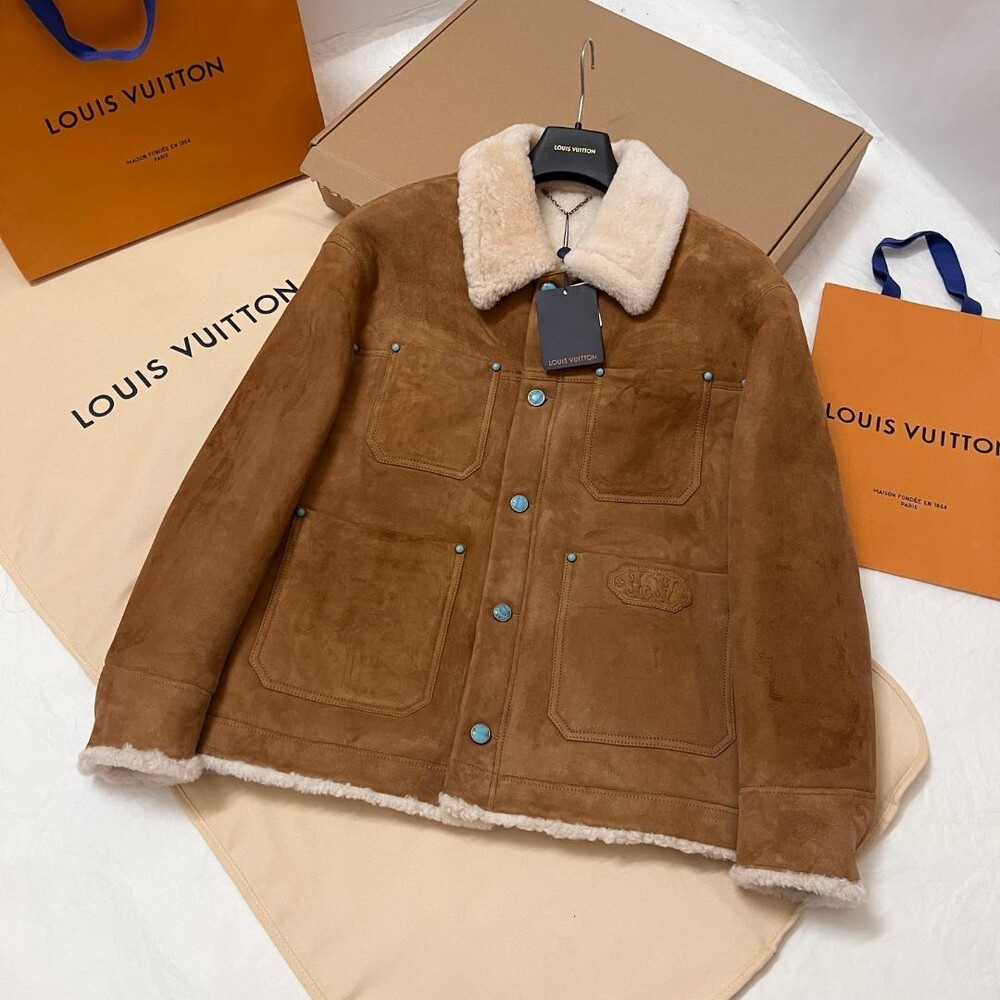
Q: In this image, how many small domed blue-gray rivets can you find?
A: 9